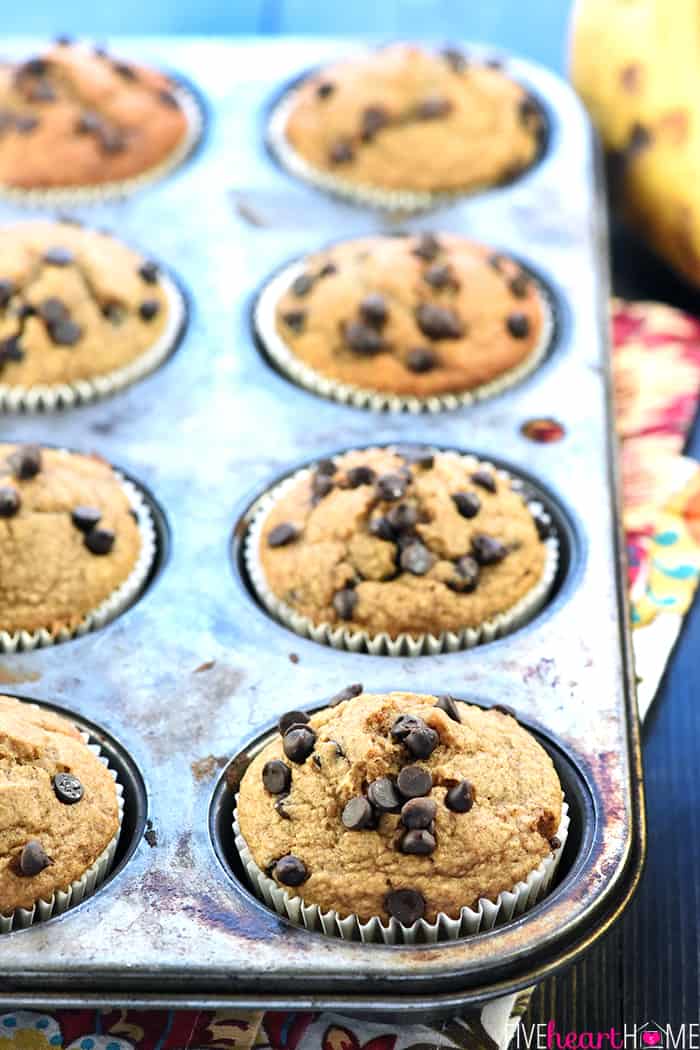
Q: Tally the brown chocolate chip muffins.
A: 8